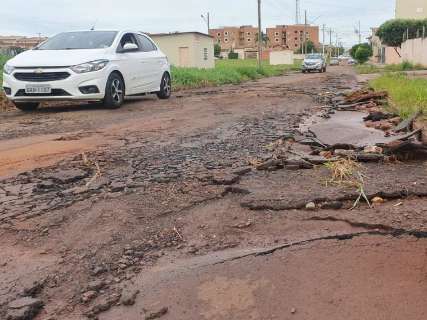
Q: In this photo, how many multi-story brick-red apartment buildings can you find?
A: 2